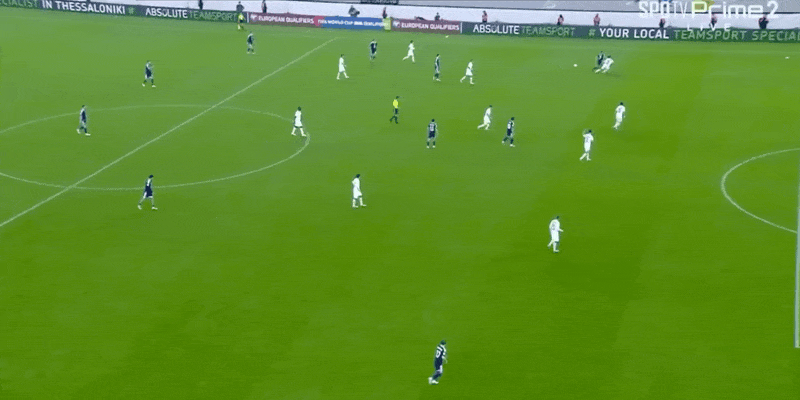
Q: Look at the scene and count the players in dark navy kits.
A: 10